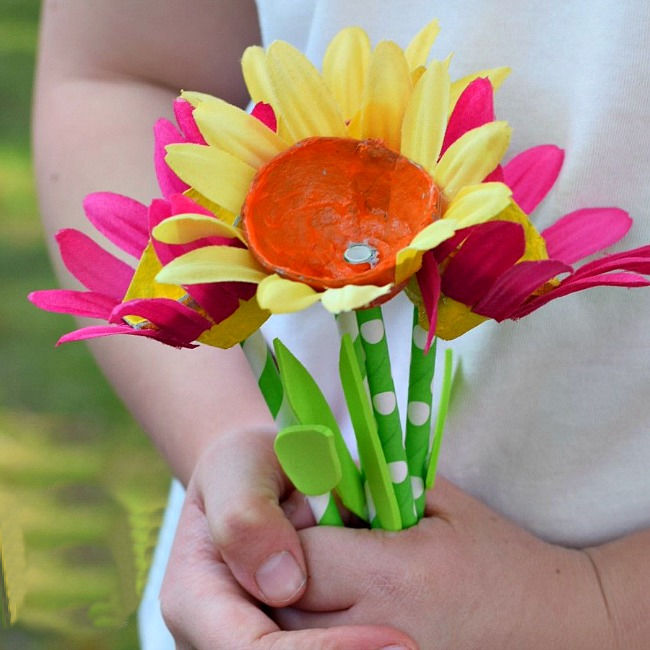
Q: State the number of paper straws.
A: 4